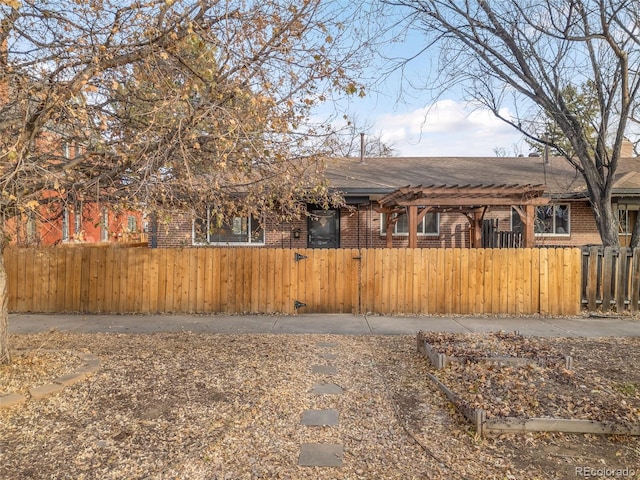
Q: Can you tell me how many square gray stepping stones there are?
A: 6